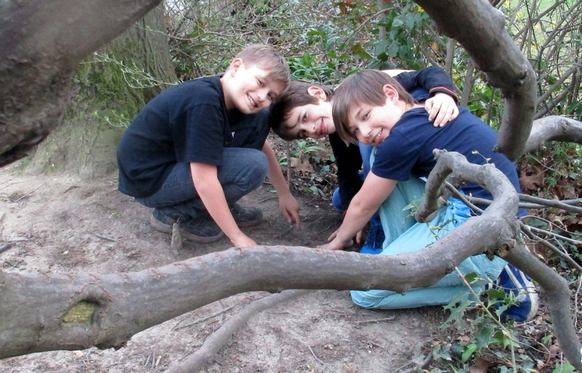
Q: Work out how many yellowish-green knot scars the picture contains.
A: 1